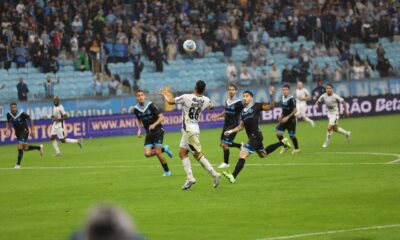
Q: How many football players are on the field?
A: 9